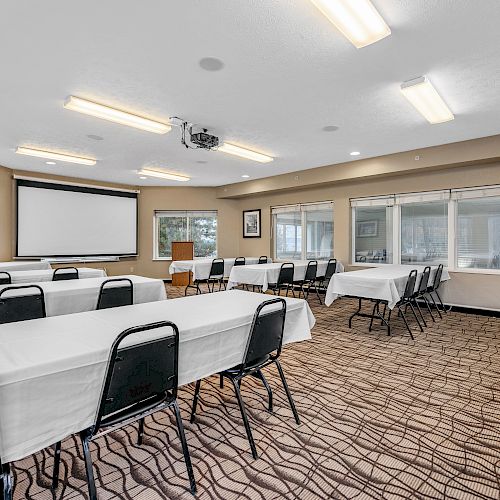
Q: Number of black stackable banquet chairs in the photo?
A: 15